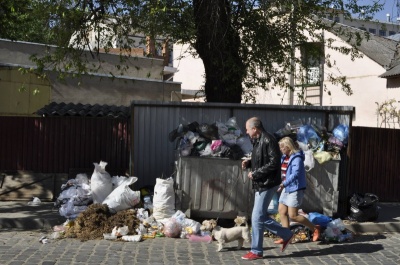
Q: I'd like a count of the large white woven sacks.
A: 3